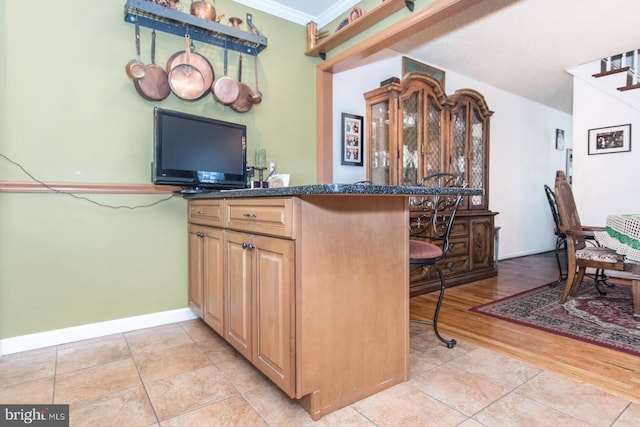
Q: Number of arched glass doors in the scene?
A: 4